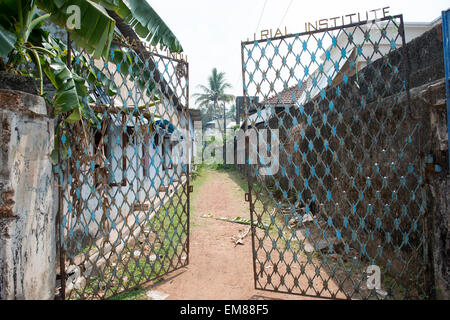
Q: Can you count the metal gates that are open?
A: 2